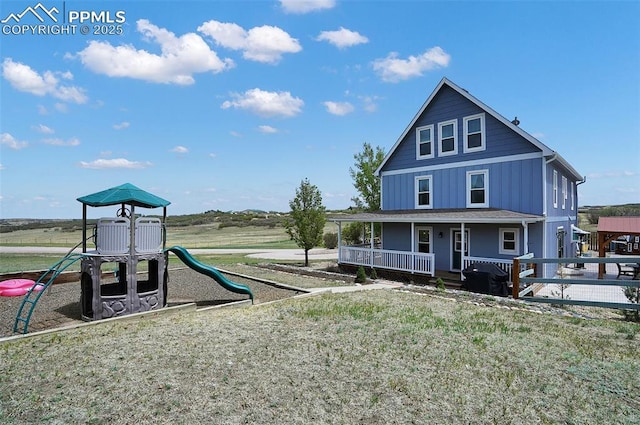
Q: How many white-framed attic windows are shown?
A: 3